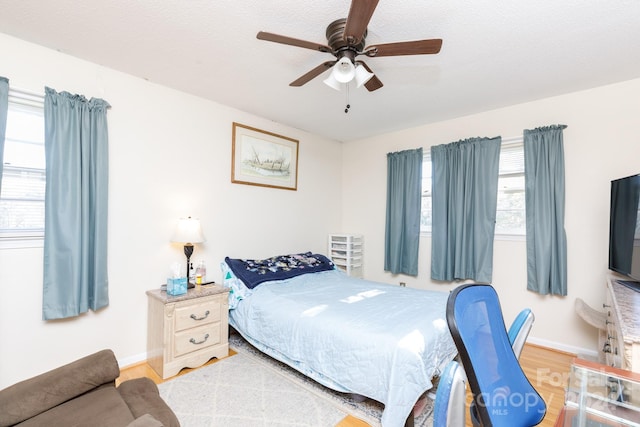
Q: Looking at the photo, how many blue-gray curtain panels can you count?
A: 5